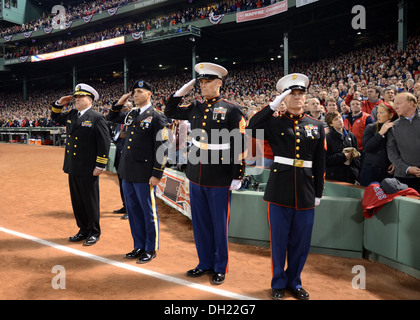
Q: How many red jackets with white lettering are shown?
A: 1